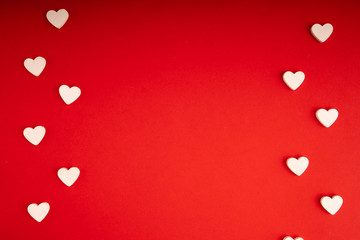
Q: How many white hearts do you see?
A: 12